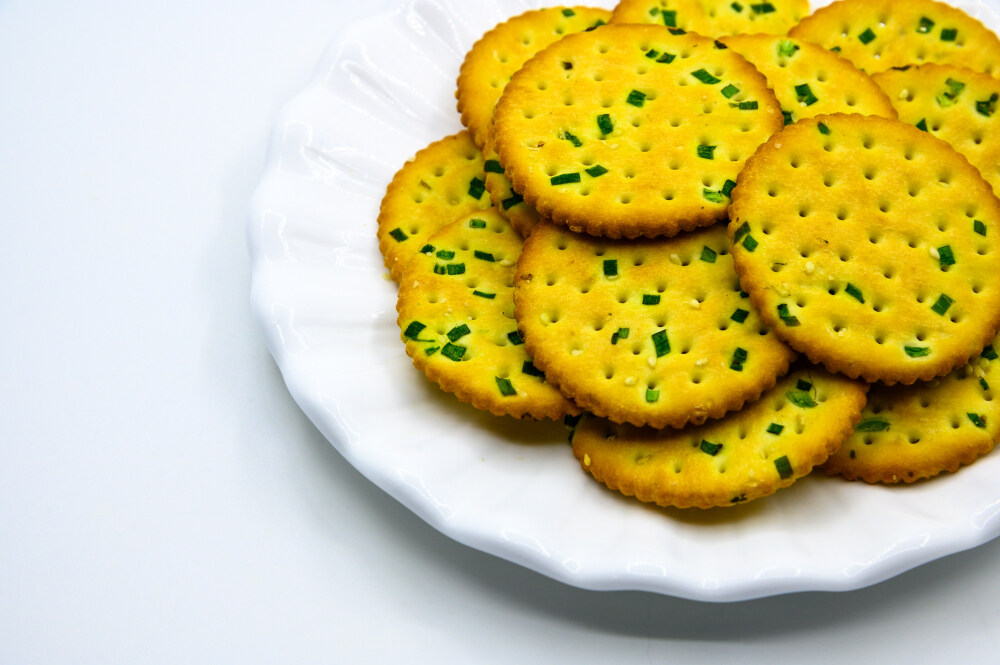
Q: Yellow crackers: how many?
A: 13